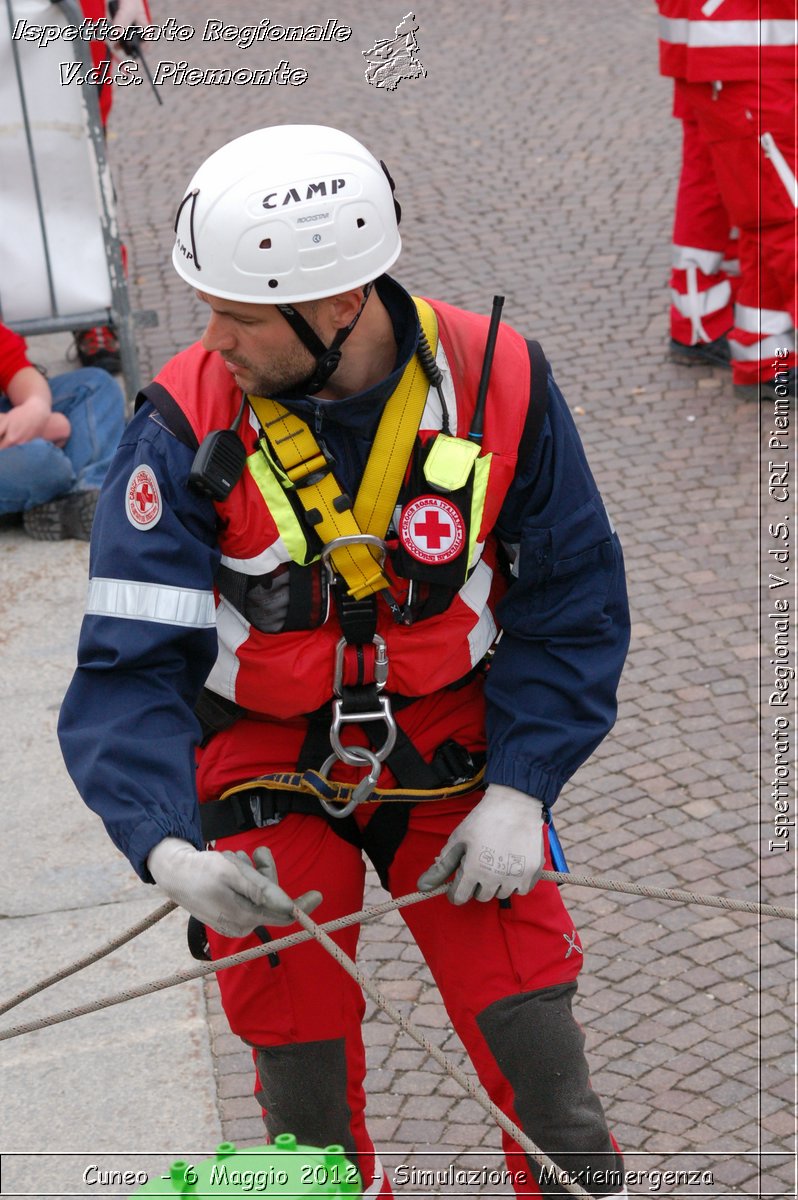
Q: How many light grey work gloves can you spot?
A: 2